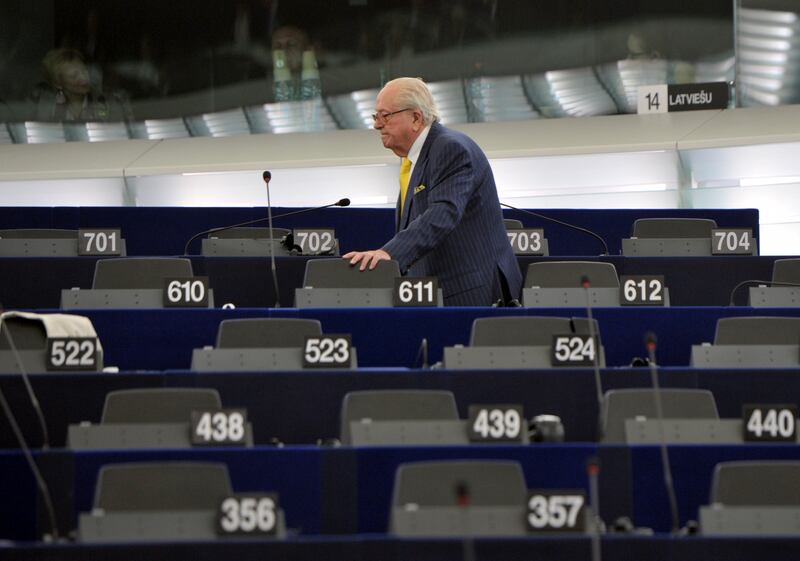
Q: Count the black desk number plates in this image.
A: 15